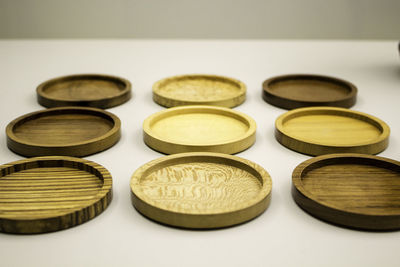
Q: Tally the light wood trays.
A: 4